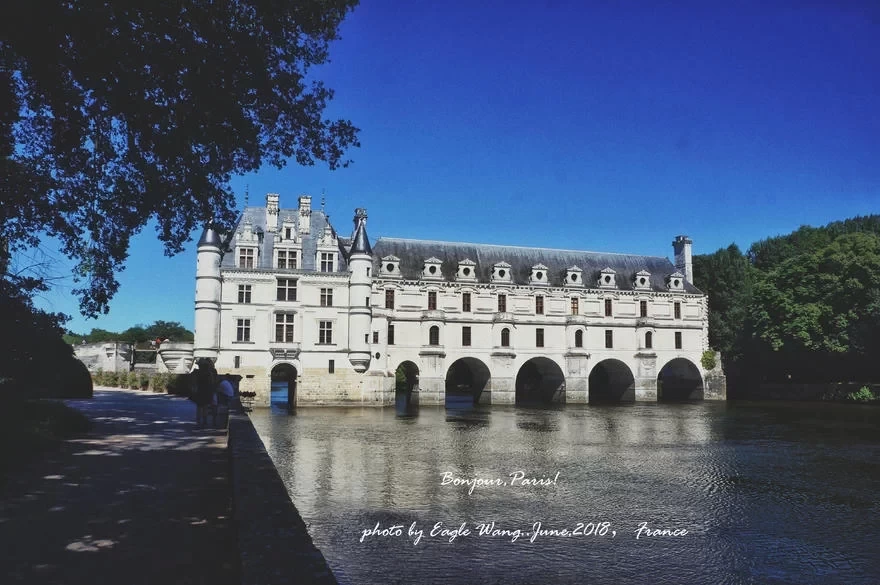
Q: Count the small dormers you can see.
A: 9